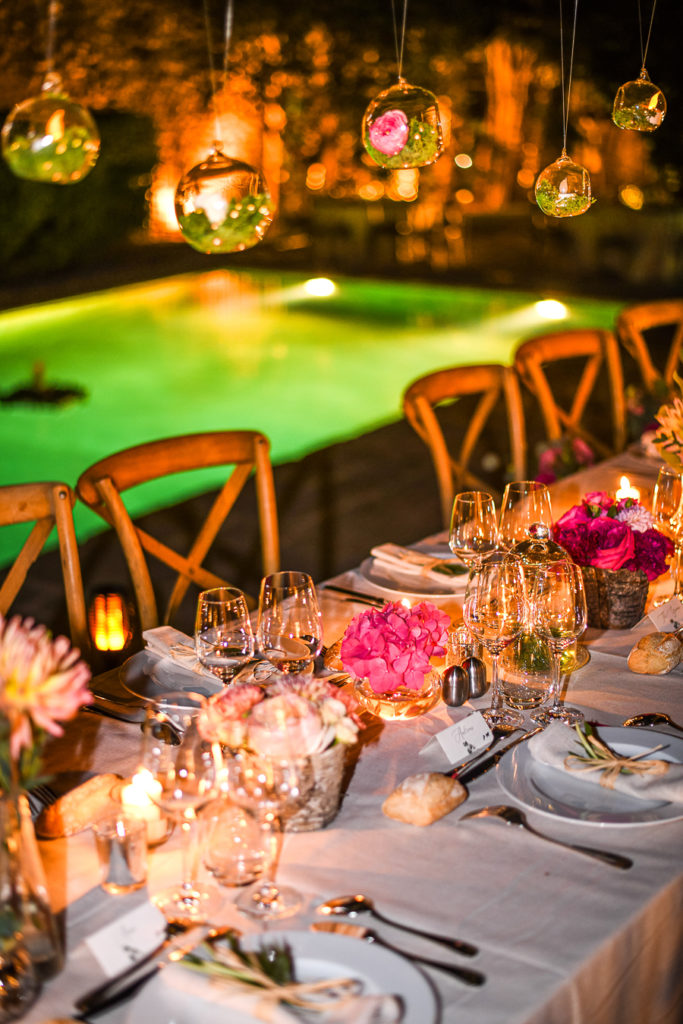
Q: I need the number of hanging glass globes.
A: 5